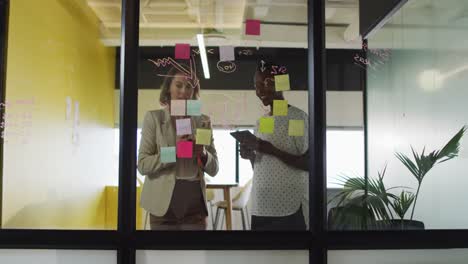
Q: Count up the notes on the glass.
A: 13